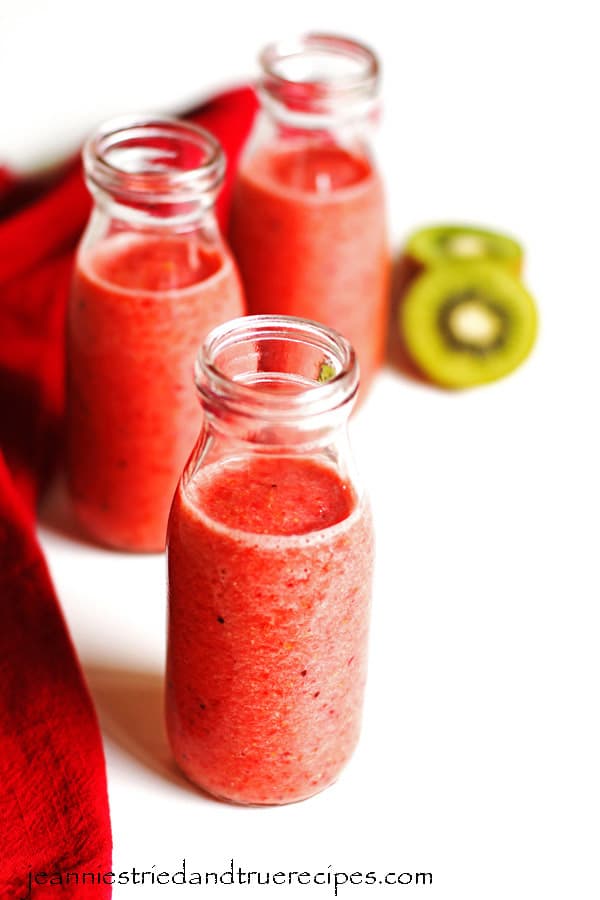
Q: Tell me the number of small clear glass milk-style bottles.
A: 3